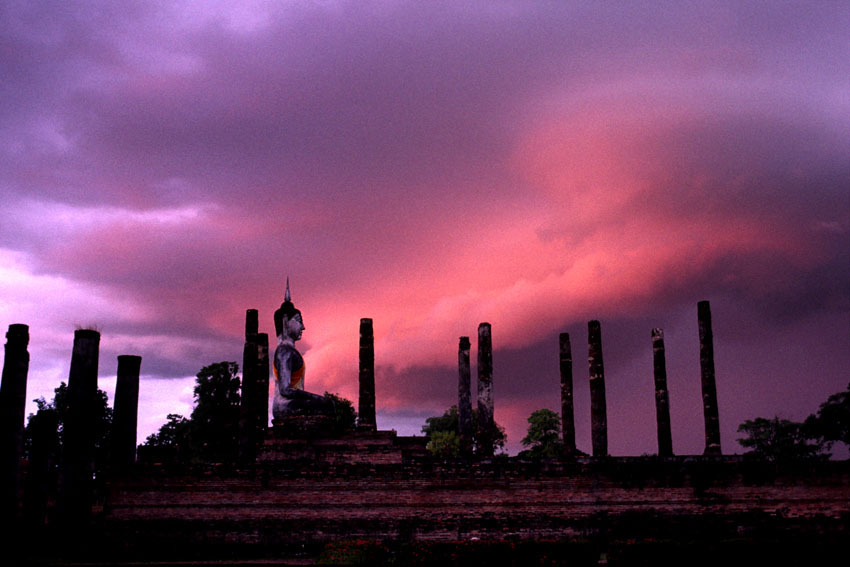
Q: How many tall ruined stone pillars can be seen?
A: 12